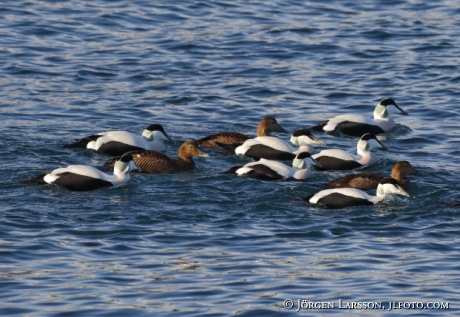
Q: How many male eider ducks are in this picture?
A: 7